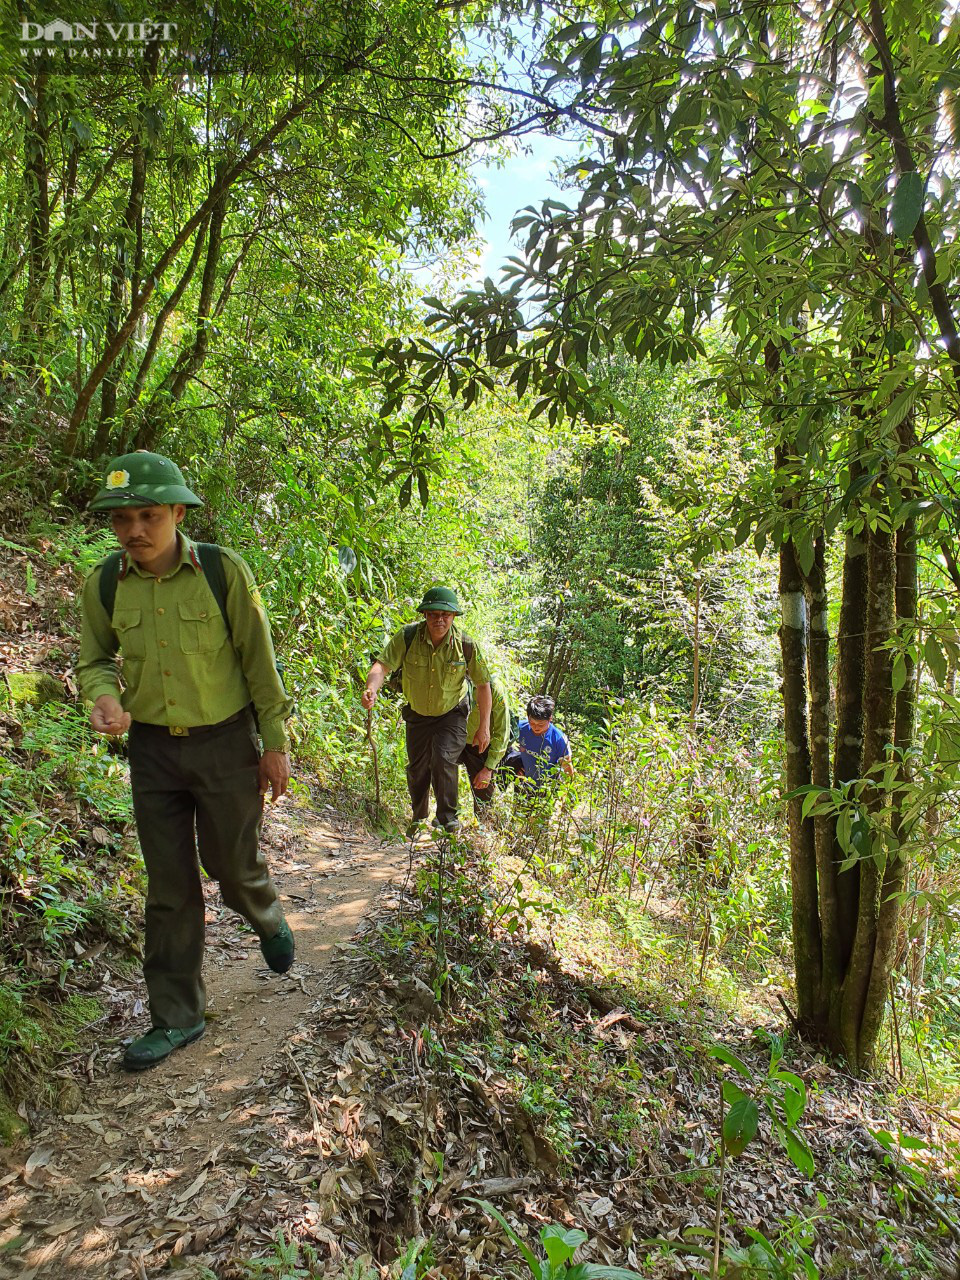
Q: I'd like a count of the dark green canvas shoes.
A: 2